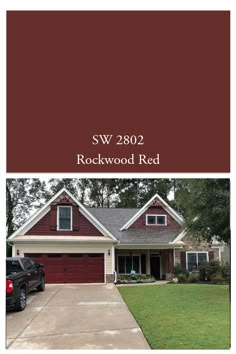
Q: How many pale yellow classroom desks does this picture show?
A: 0